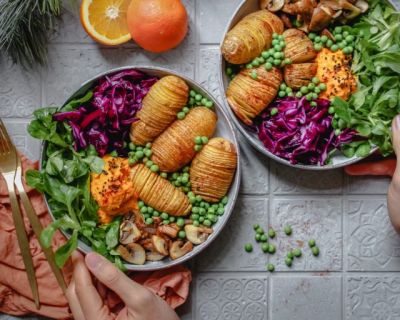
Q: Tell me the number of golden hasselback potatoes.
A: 8